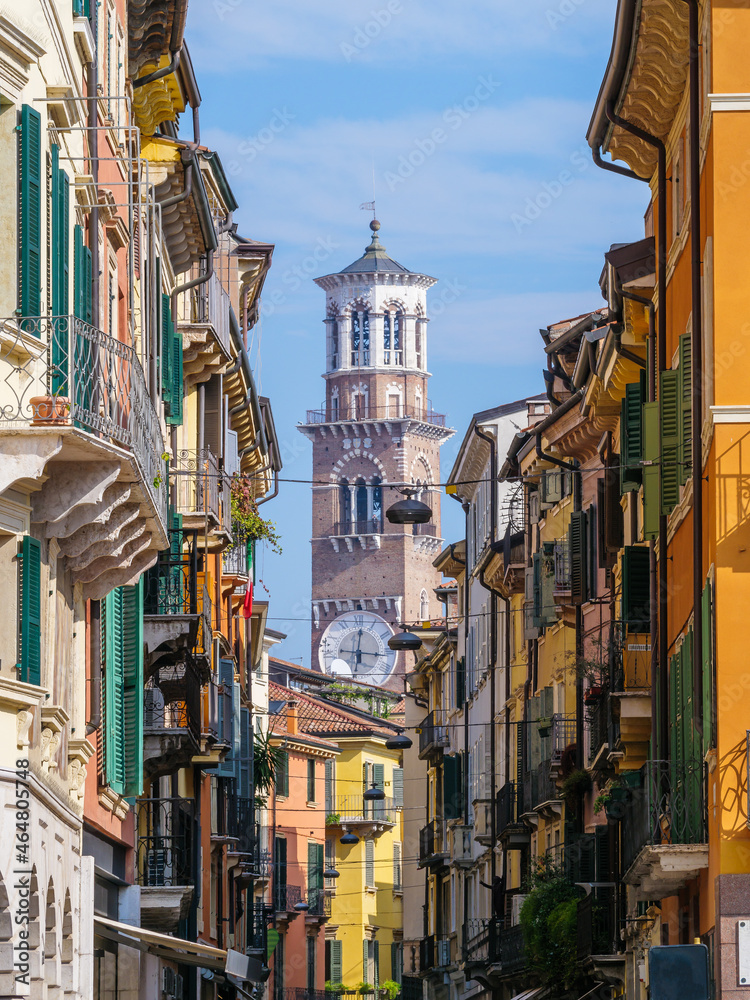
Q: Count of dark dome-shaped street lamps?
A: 7